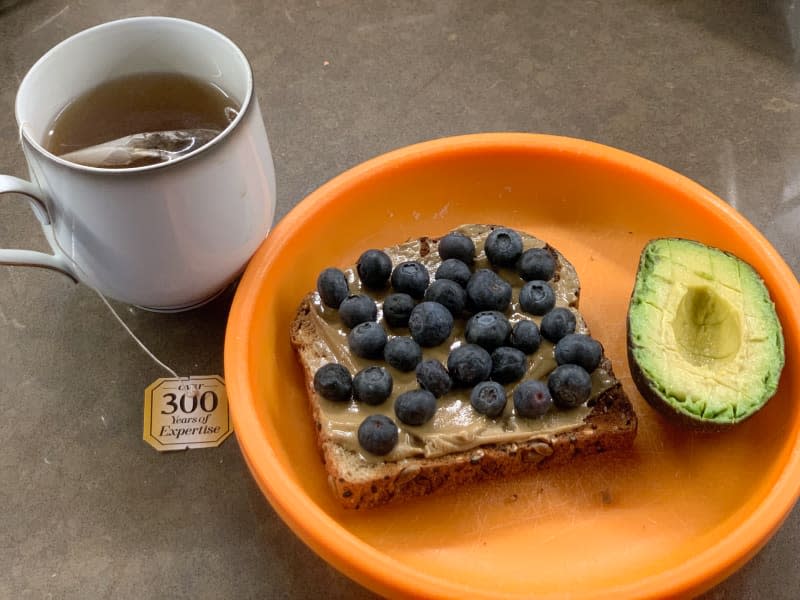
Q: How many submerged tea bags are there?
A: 1